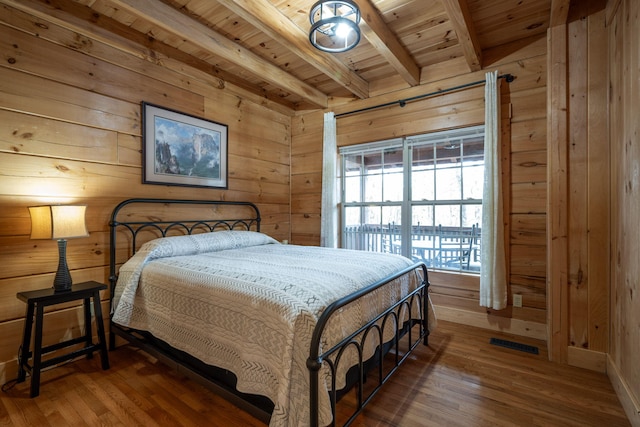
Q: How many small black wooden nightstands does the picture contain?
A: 1